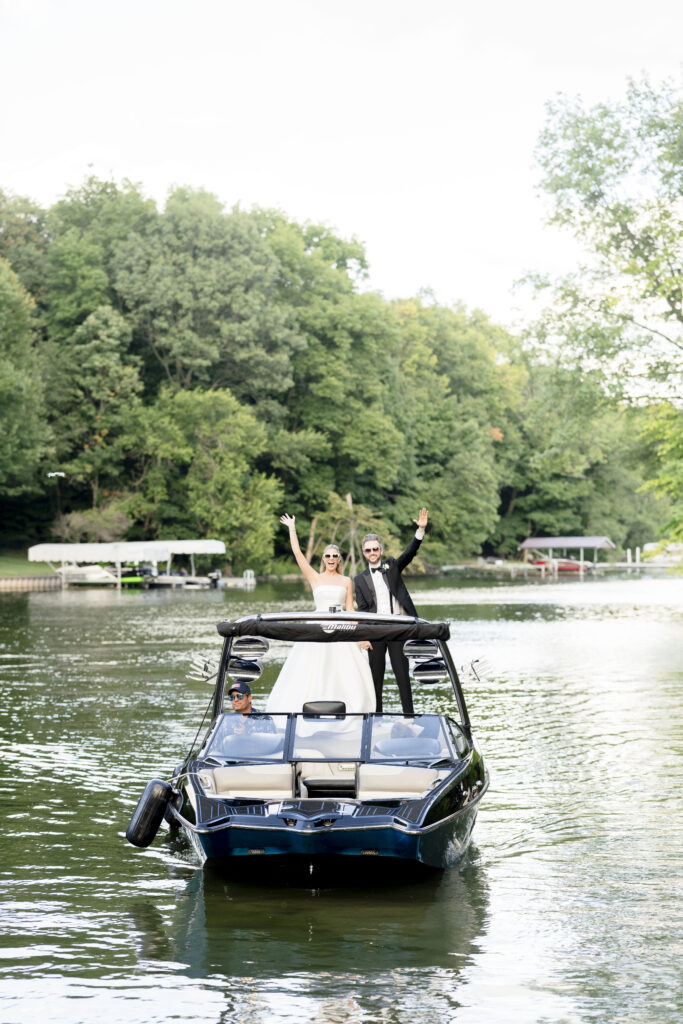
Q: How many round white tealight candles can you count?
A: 0